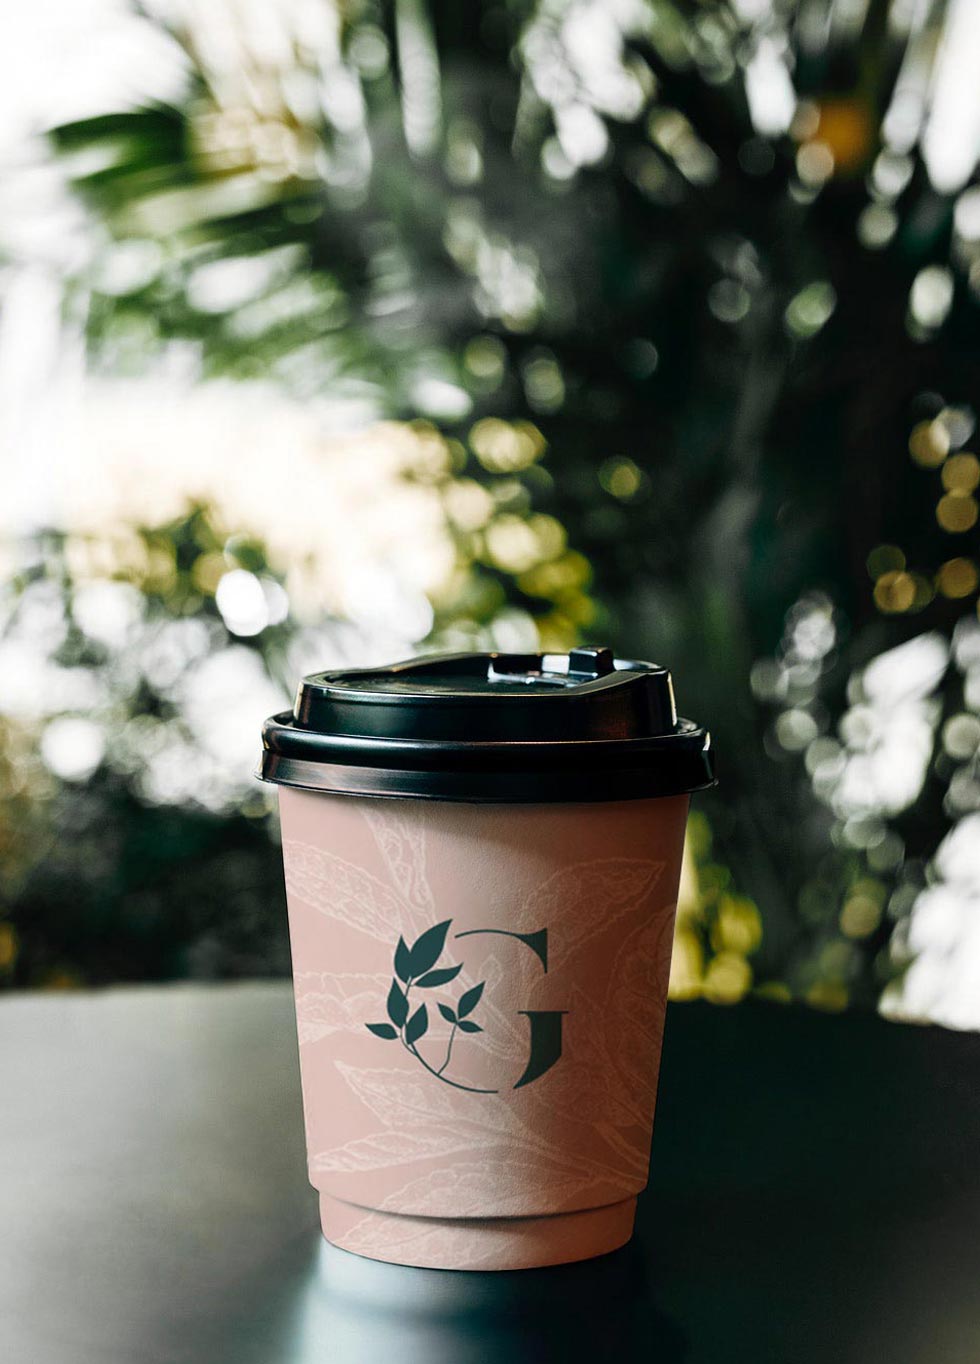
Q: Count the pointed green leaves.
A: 9